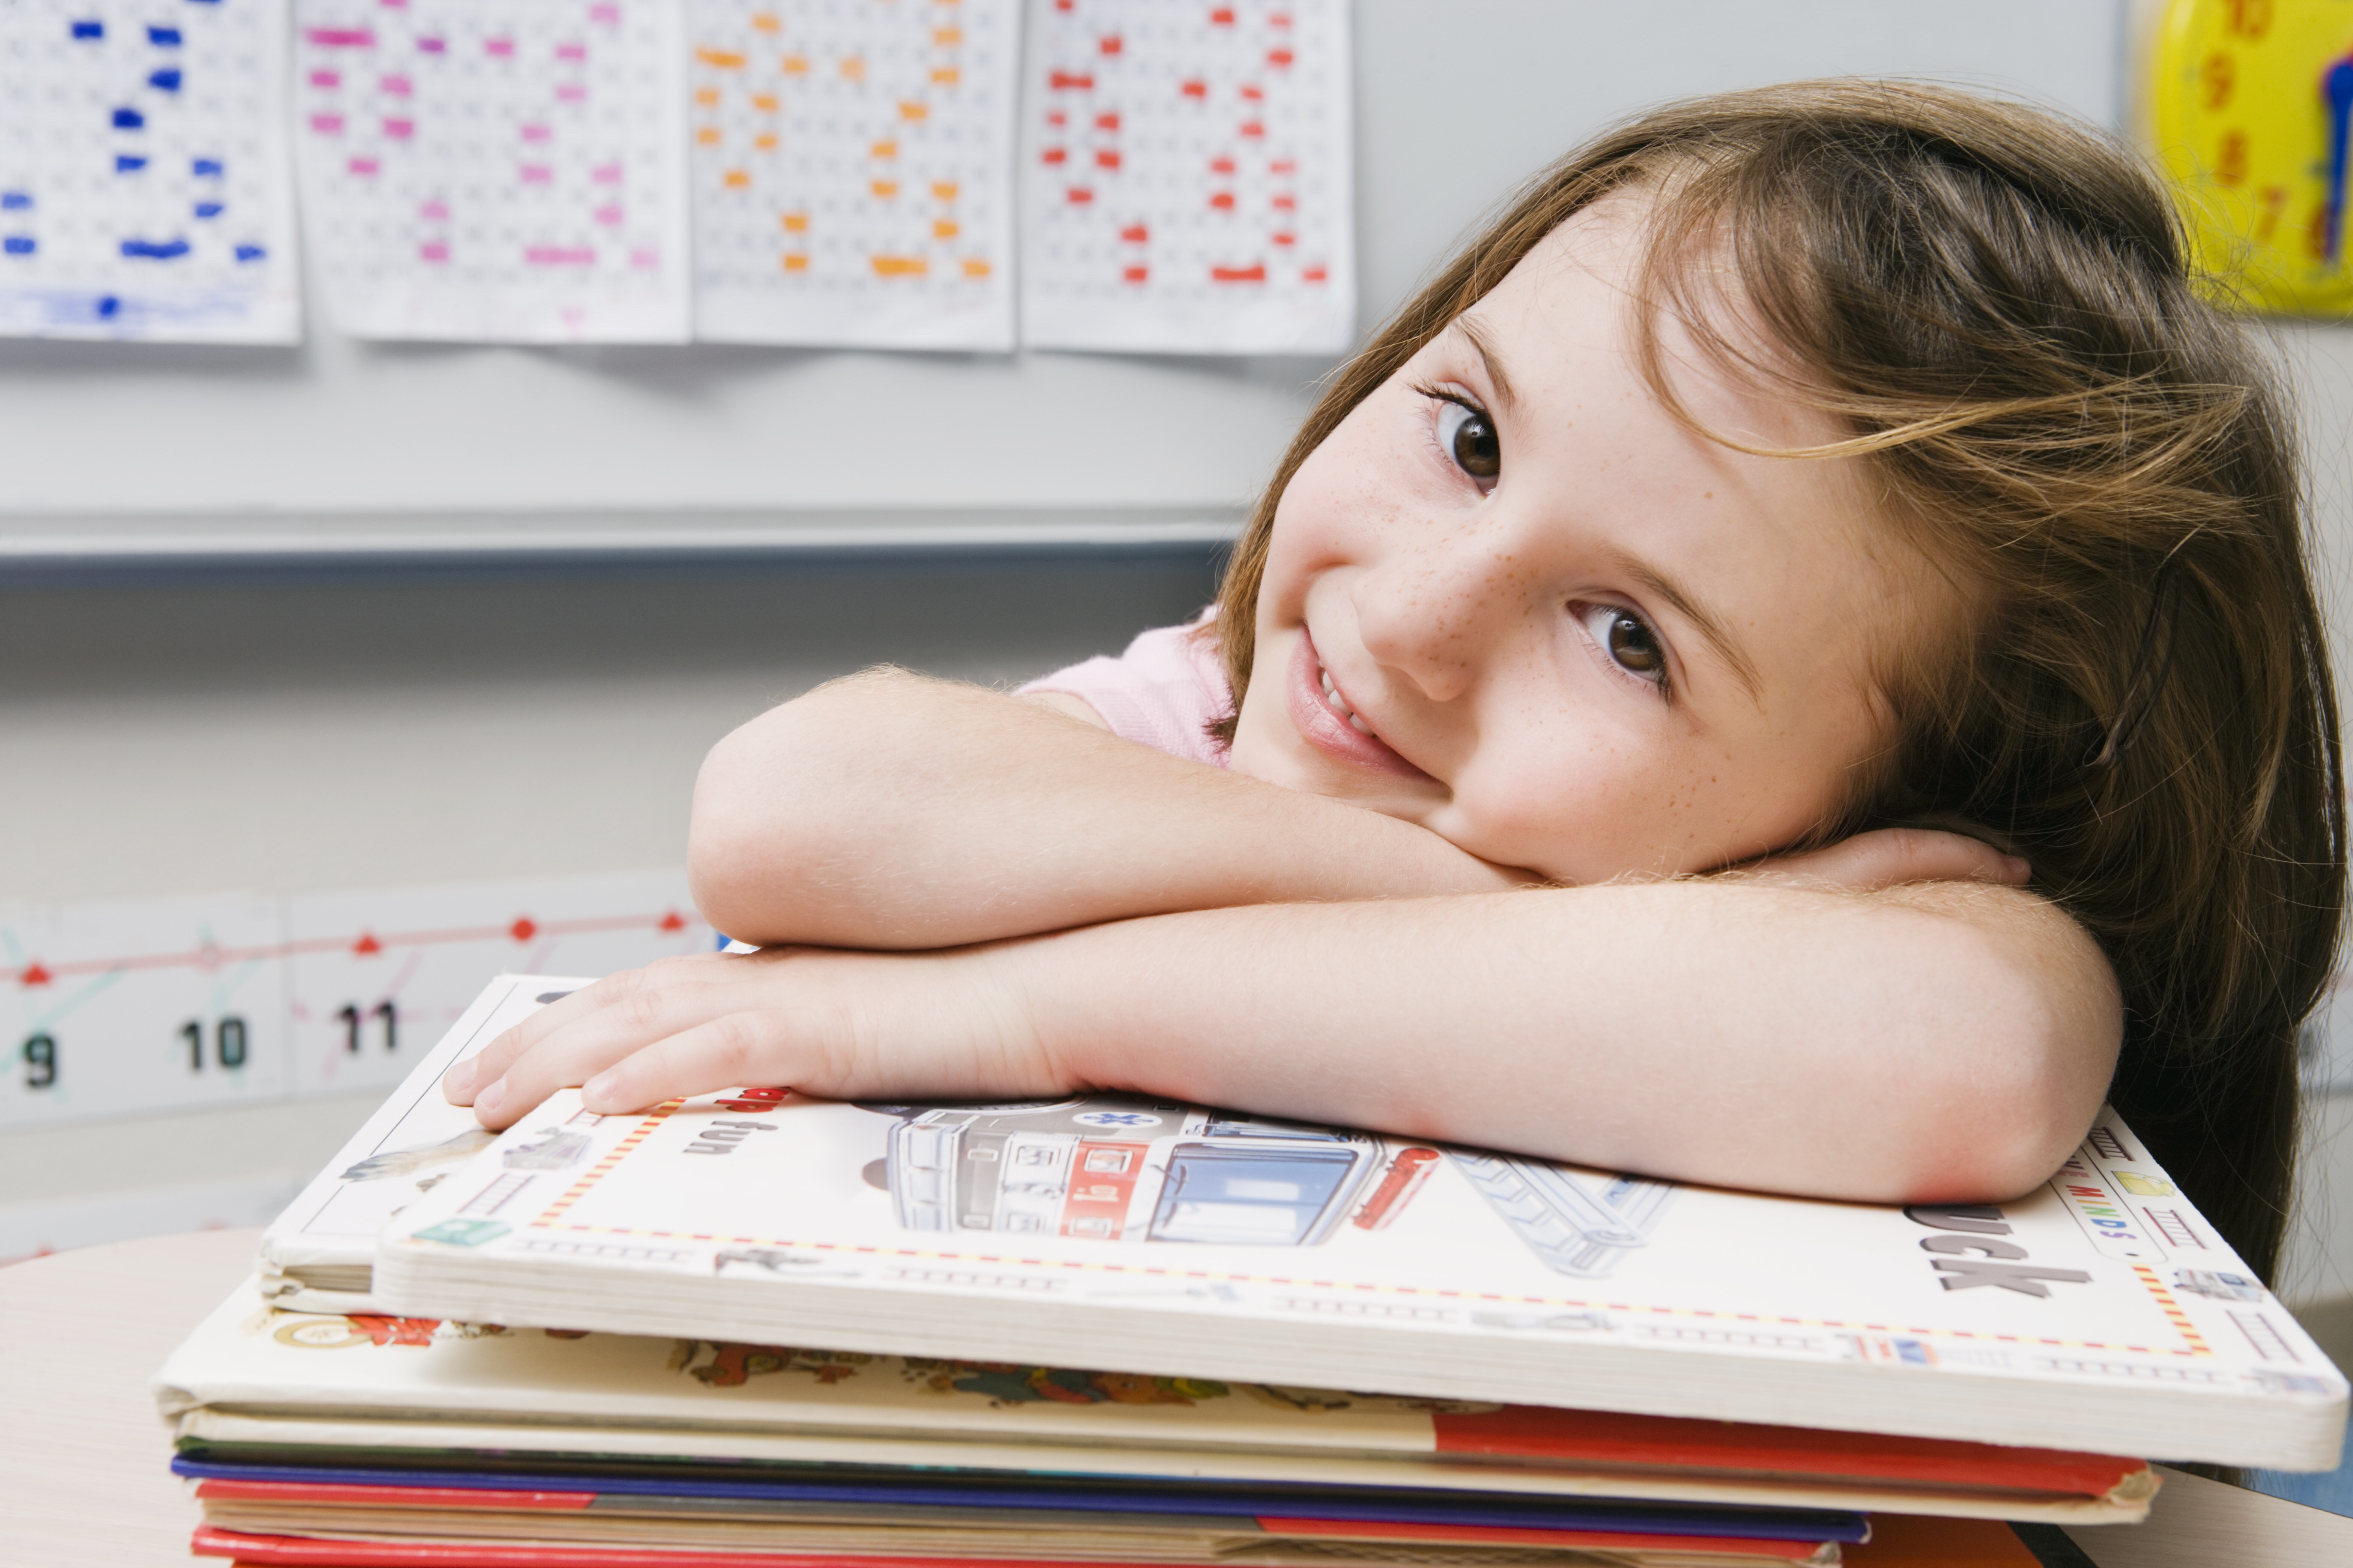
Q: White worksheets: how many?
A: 4